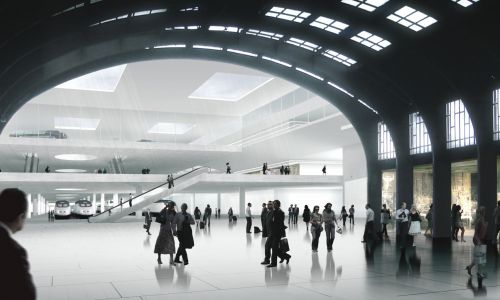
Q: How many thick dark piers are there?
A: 4